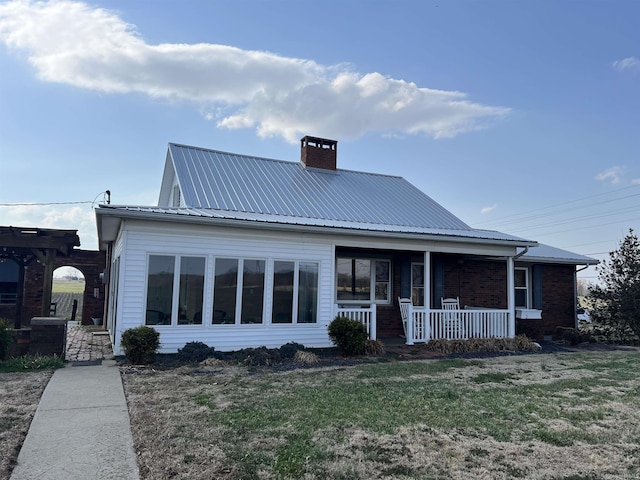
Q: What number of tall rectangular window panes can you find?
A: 6